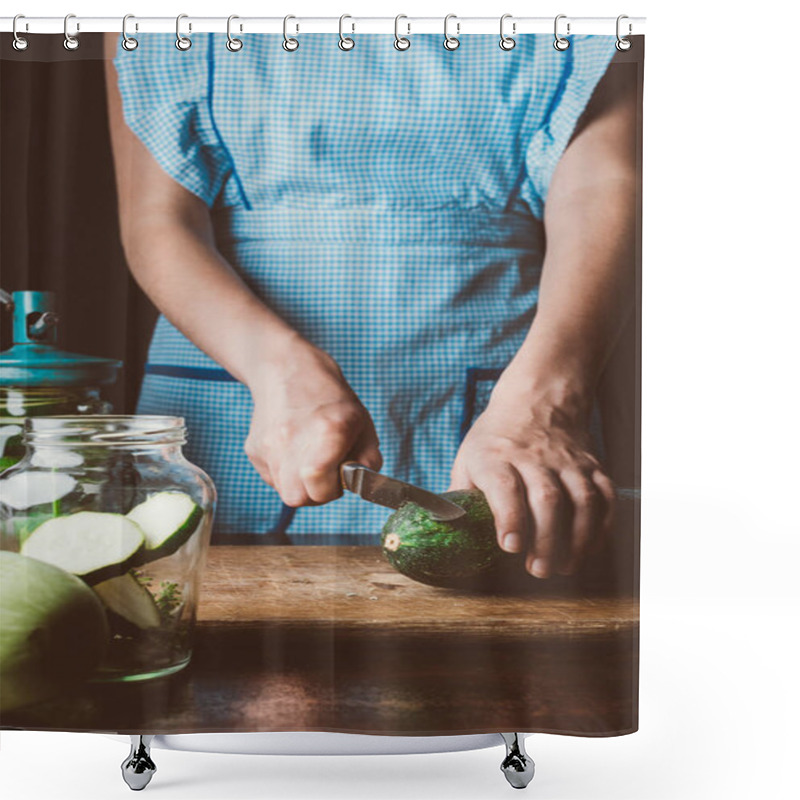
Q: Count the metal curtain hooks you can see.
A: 12